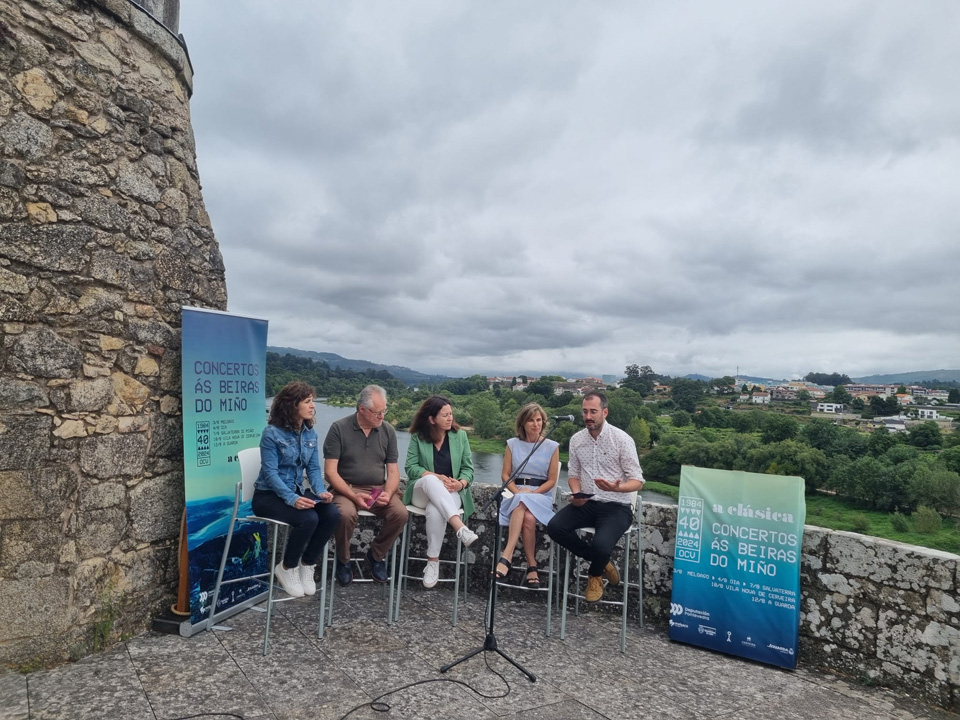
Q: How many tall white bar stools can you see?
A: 5